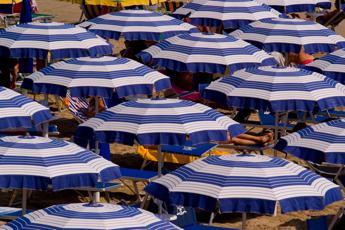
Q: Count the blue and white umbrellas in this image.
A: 15